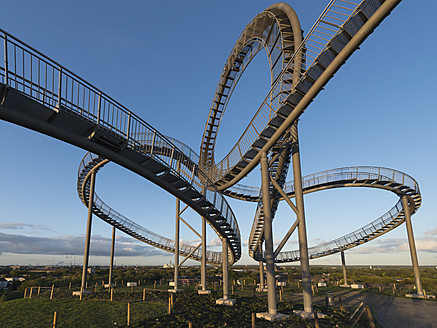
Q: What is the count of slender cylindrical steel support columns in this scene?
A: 10